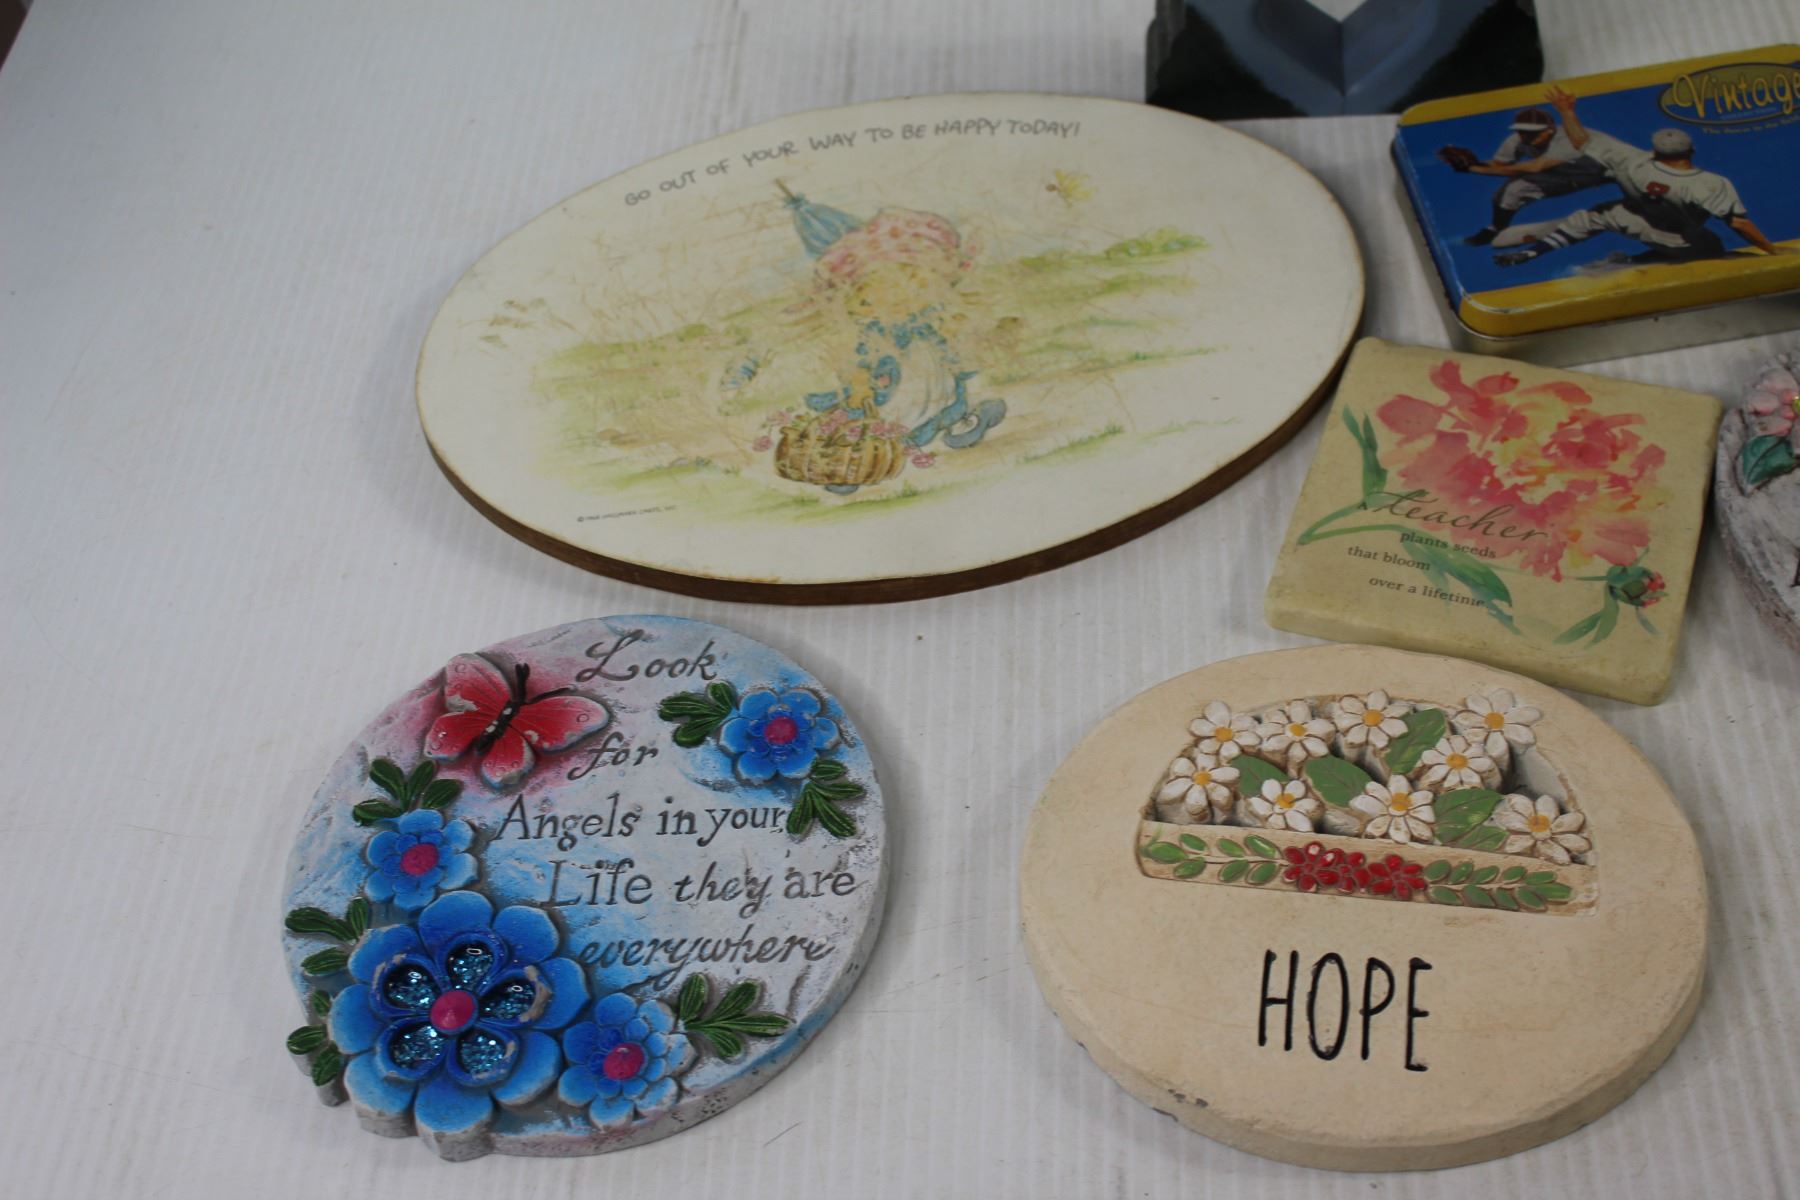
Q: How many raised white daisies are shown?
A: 9